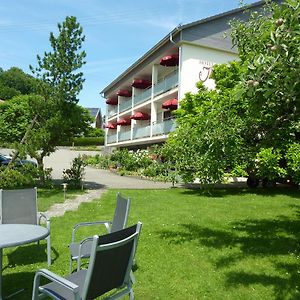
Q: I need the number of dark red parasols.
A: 8